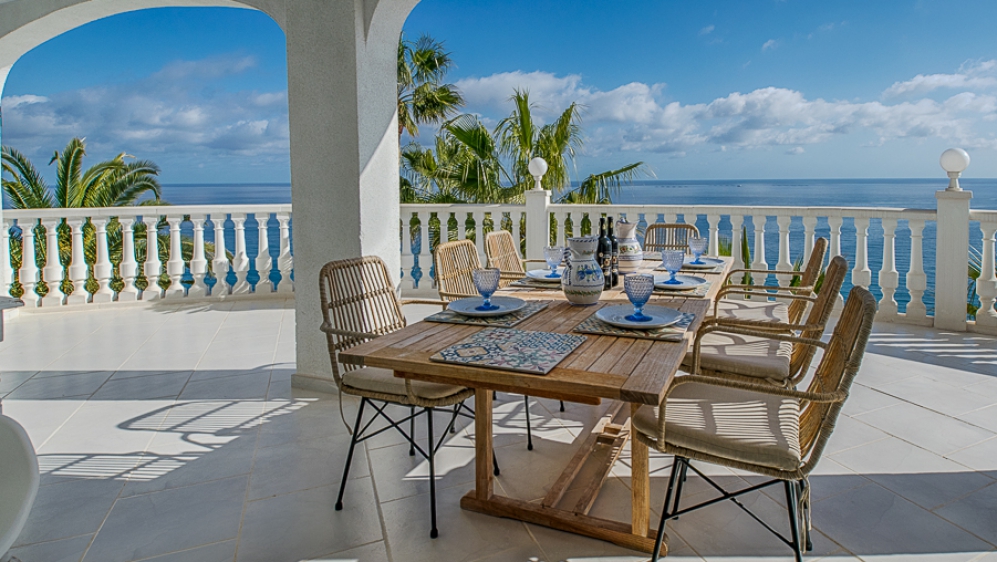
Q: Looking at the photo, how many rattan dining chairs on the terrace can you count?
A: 7